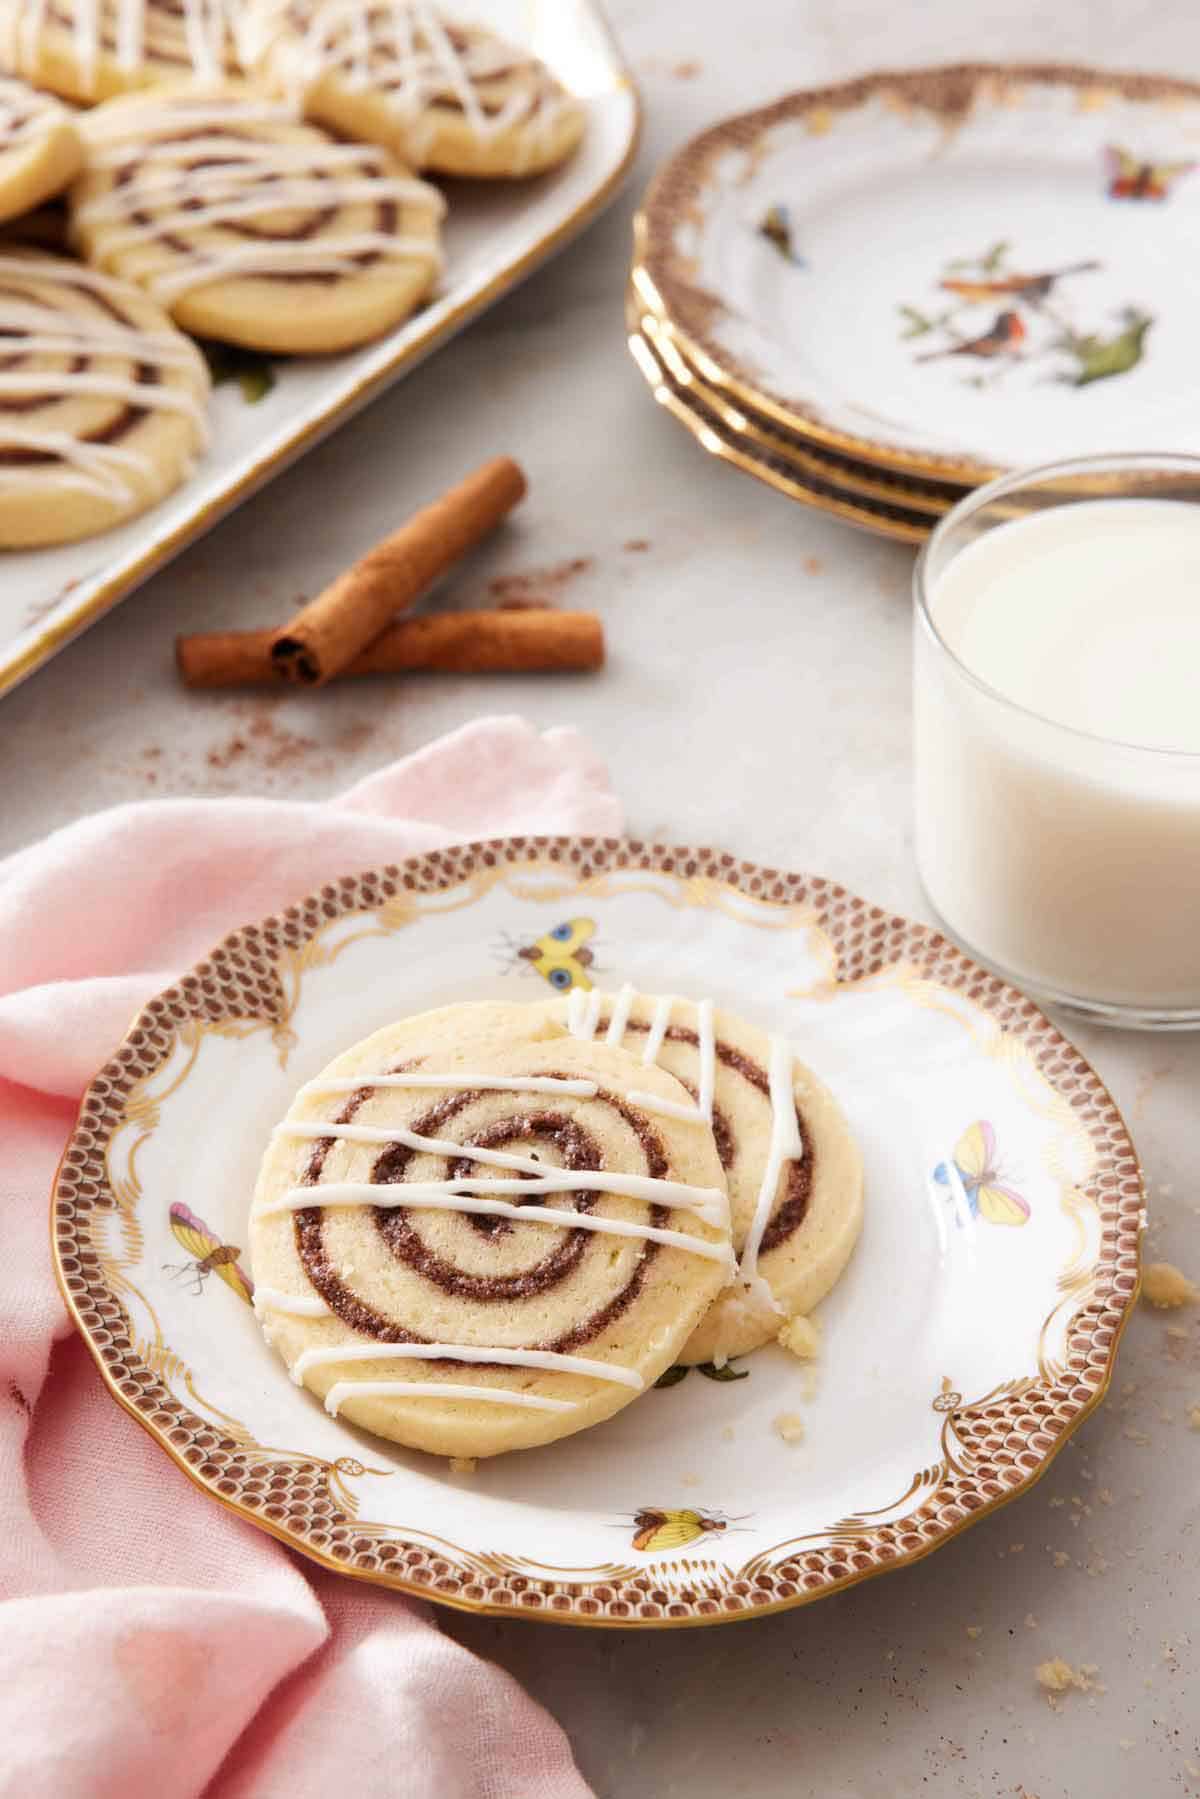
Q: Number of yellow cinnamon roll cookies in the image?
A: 7